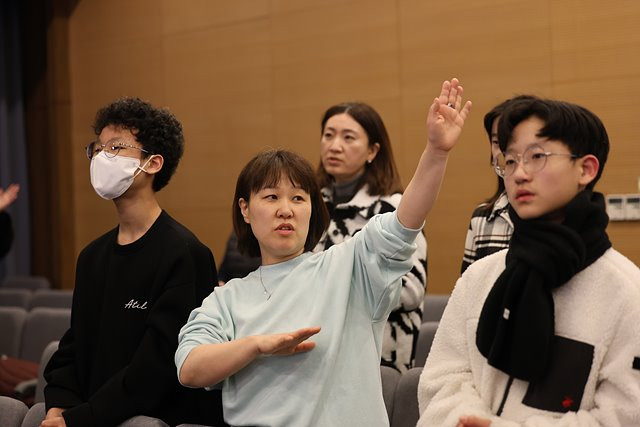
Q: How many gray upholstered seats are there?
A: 14